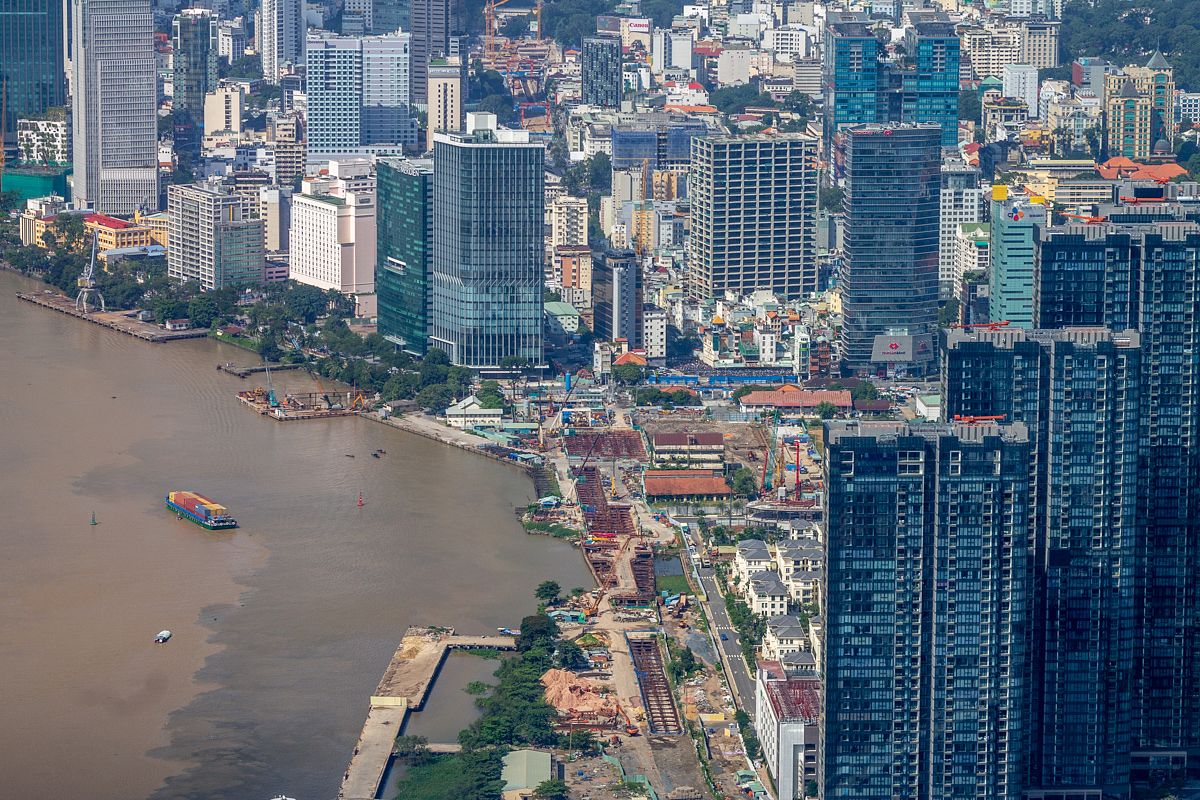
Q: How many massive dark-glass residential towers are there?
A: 3